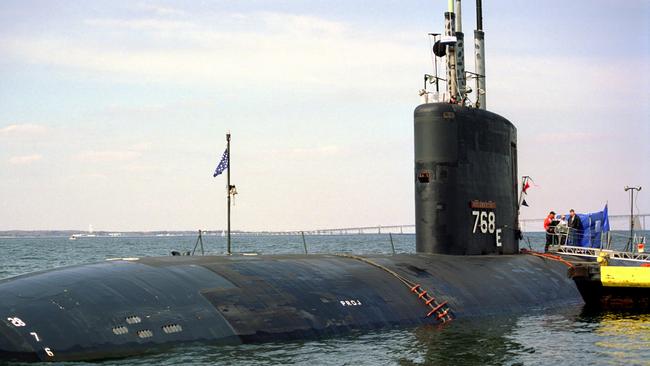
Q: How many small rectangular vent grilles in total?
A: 4